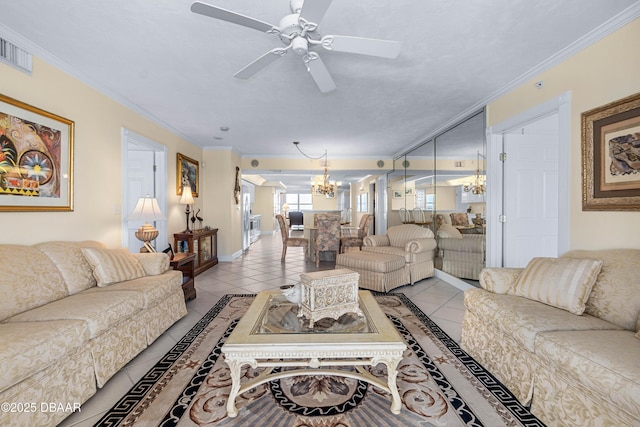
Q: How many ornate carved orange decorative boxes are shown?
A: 0